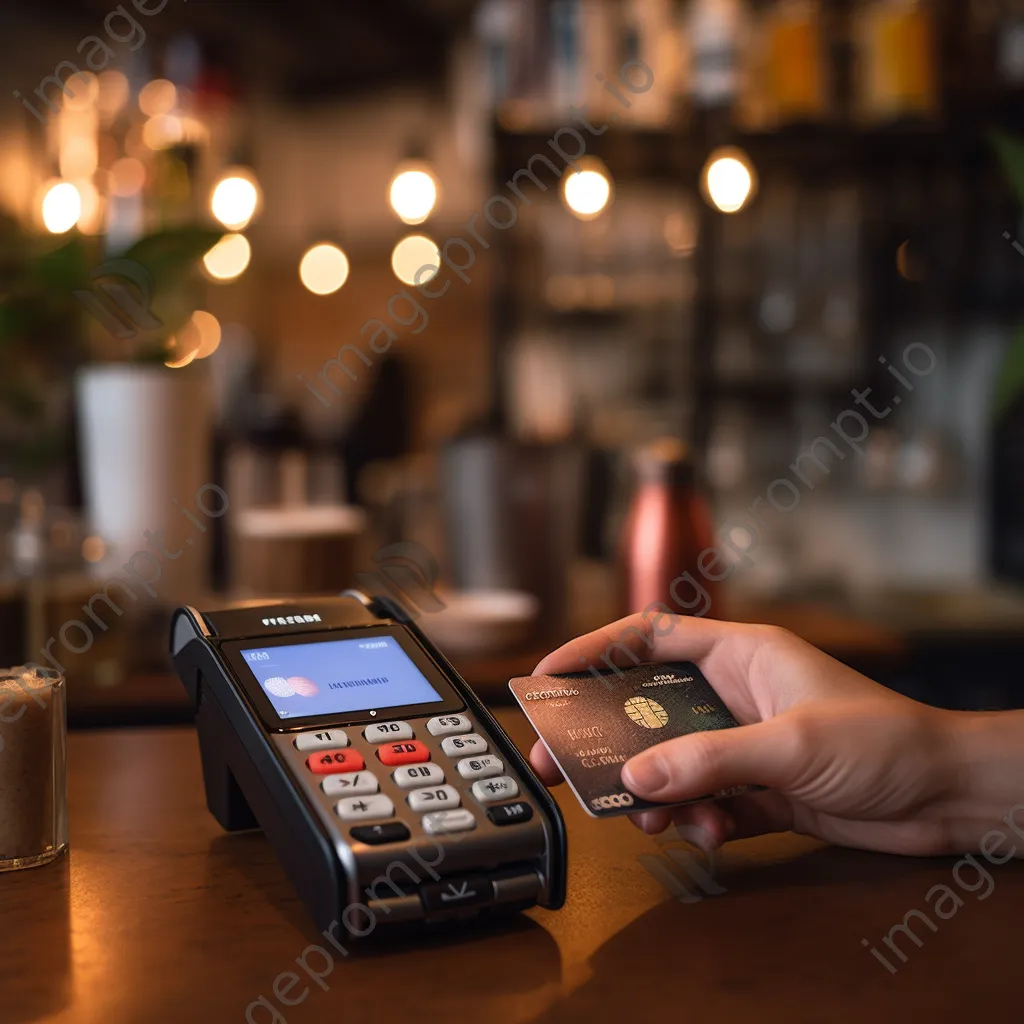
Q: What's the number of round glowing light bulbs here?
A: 8